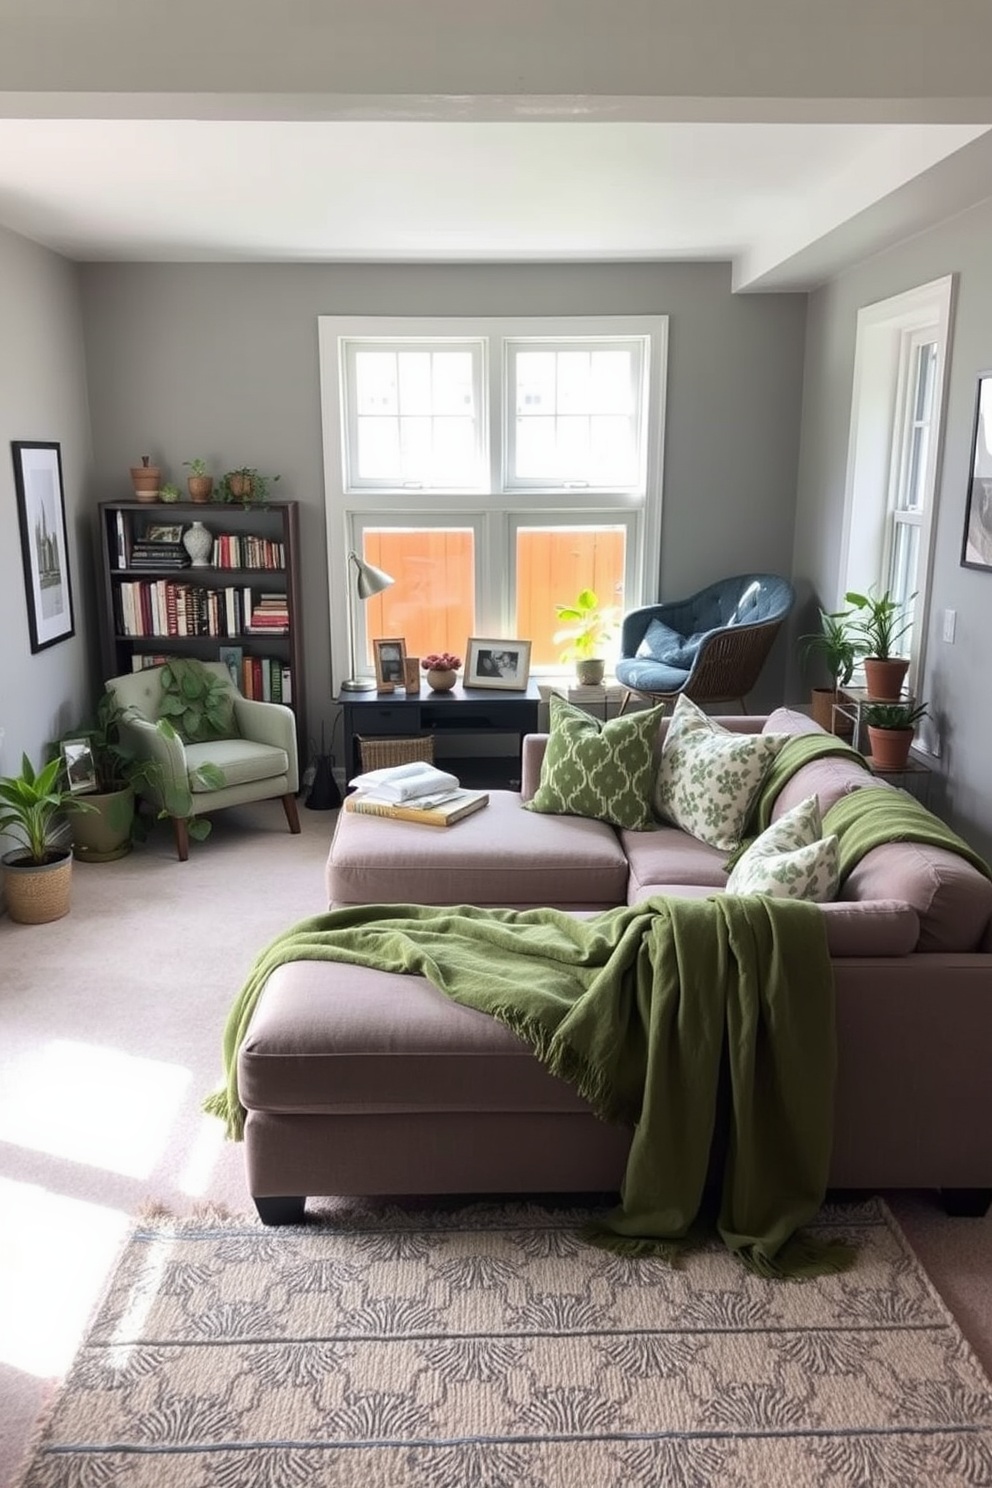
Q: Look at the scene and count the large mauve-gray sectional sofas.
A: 1